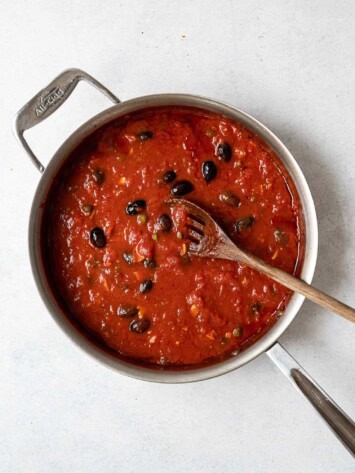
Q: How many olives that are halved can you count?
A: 0